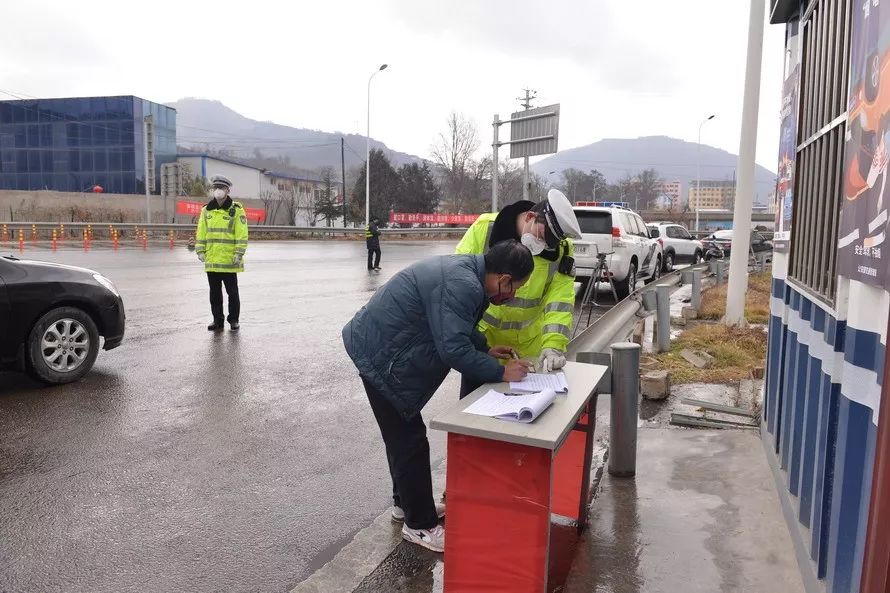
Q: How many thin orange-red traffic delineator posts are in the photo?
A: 12